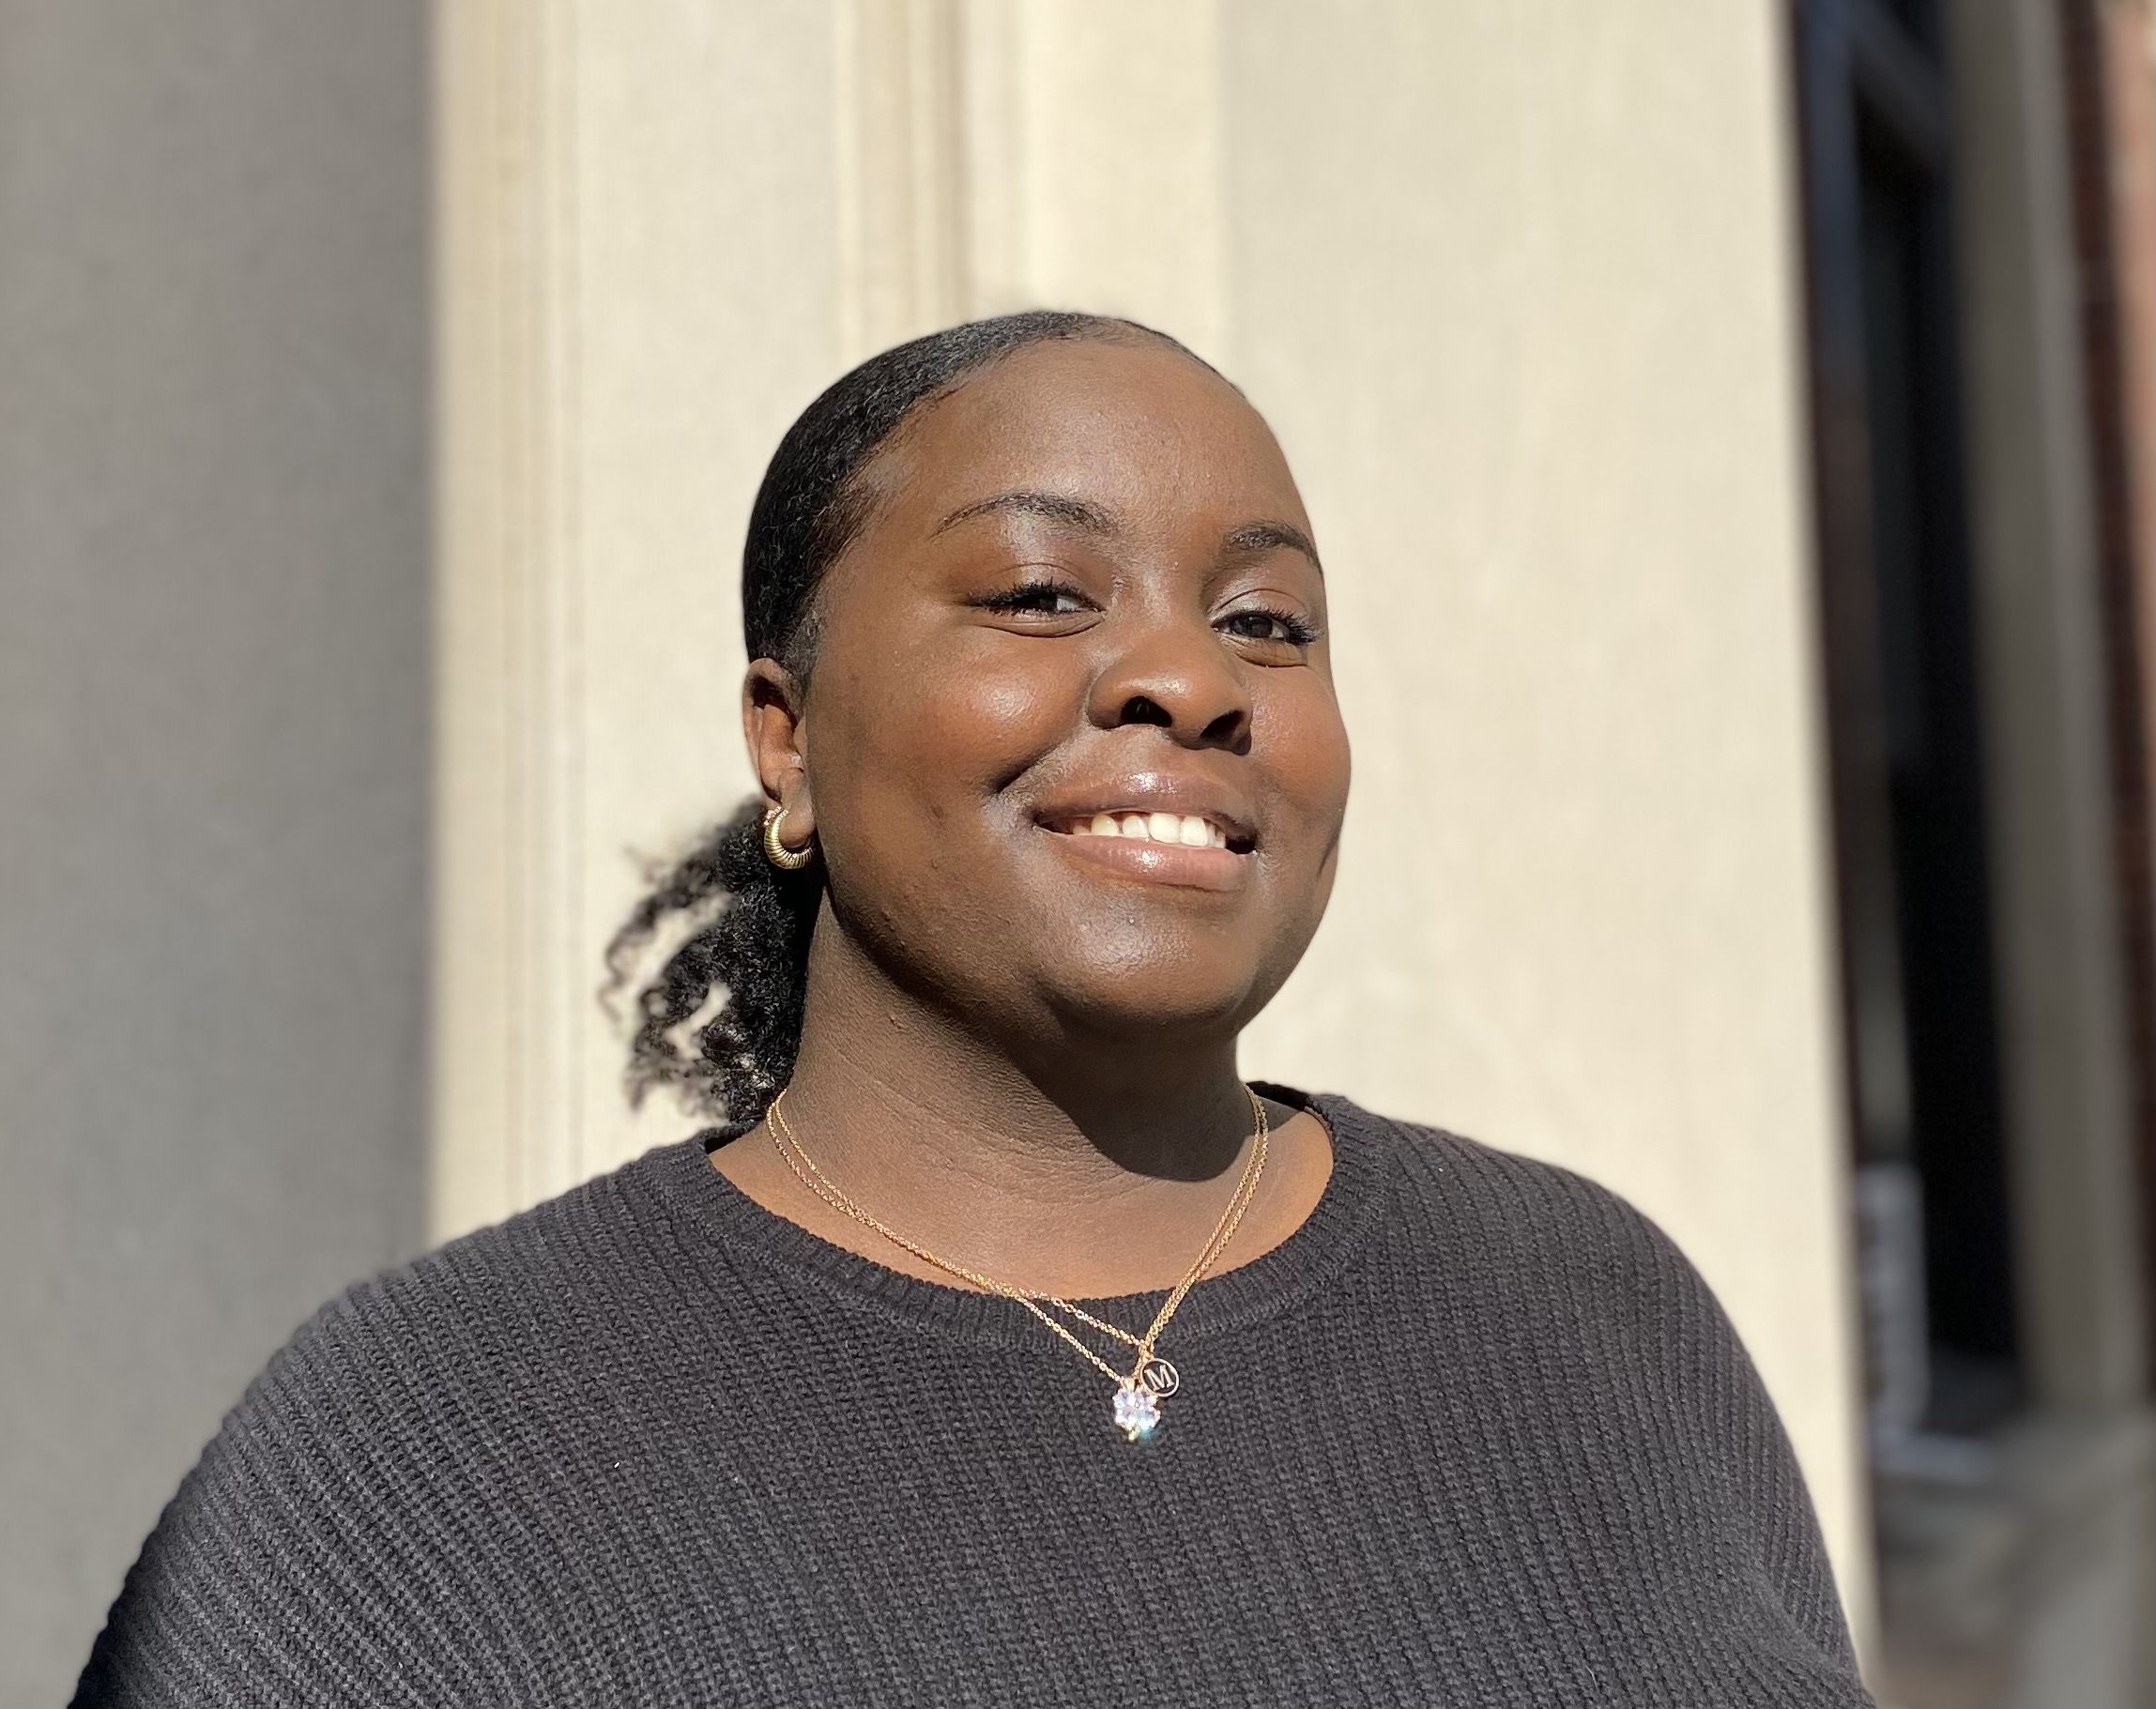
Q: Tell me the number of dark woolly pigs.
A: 0